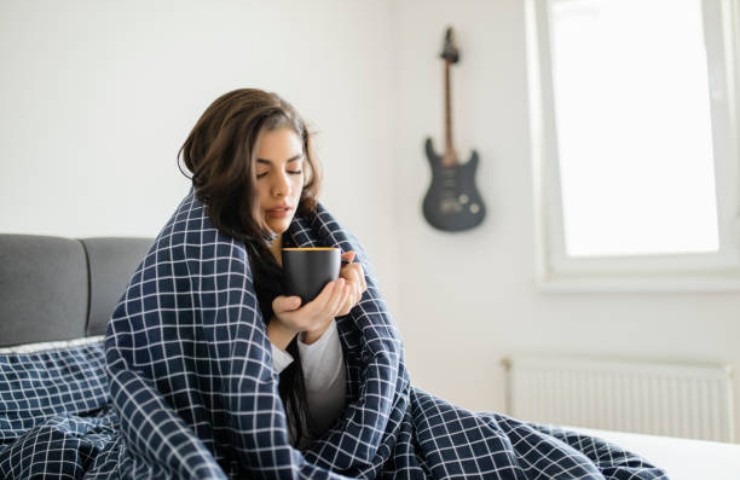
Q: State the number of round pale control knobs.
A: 2